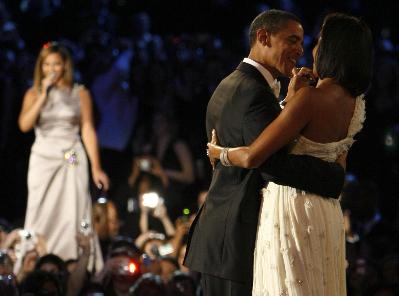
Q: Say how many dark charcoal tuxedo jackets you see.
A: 1